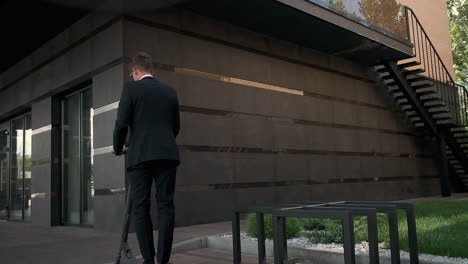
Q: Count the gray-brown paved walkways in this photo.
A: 1